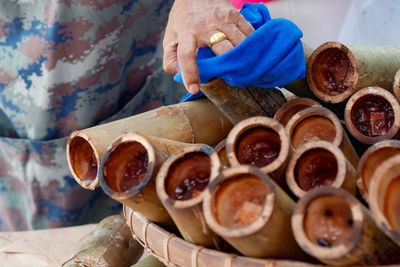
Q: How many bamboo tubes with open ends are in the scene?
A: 15